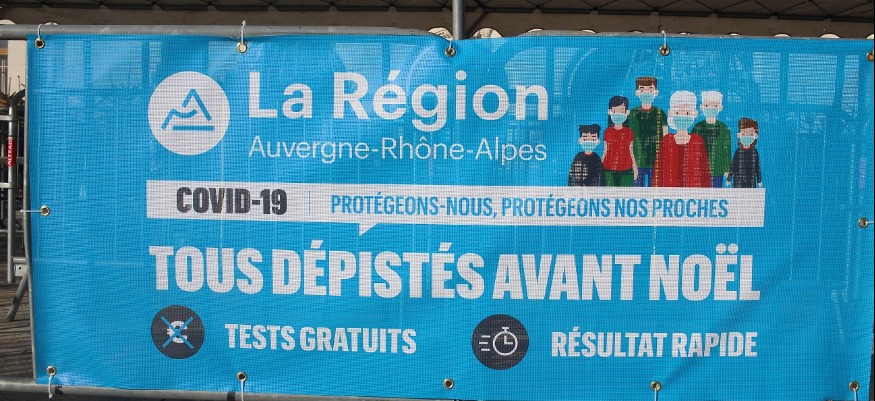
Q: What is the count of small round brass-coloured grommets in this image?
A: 12